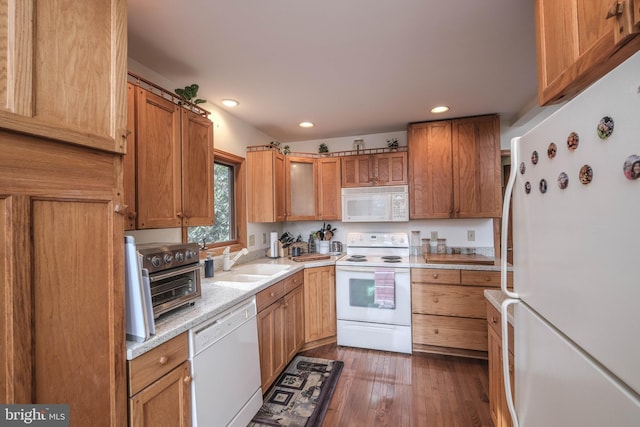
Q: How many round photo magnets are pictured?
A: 10